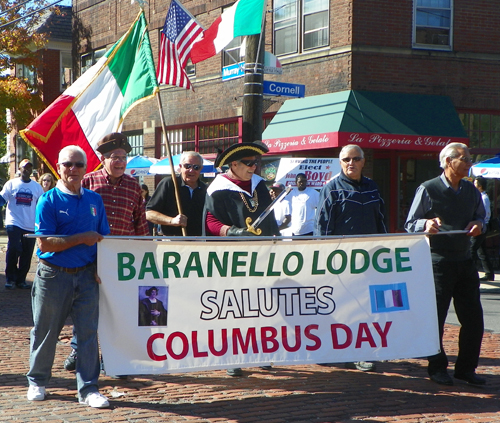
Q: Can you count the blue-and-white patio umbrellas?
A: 3